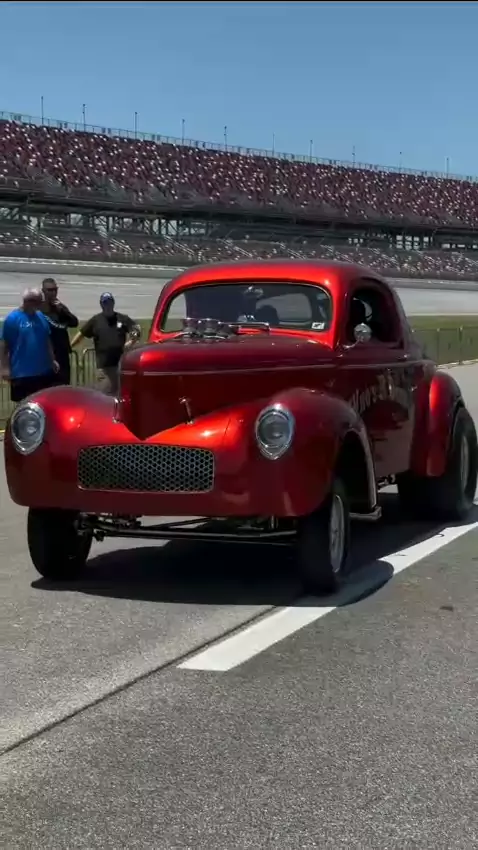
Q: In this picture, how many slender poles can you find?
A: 10